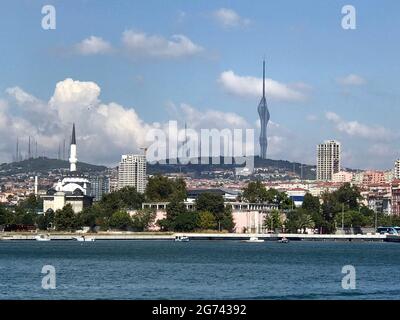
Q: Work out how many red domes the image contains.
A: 0